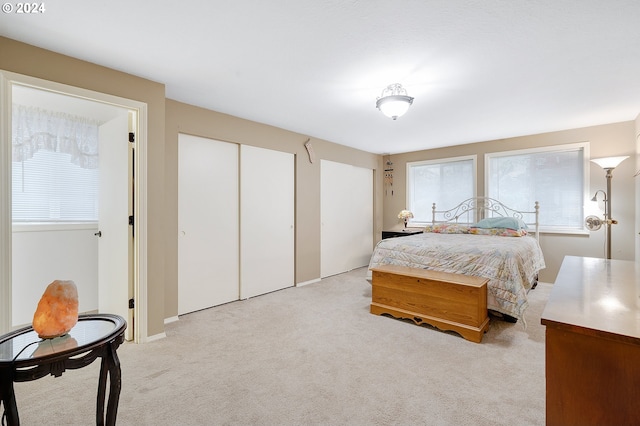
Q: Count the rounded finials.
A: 2